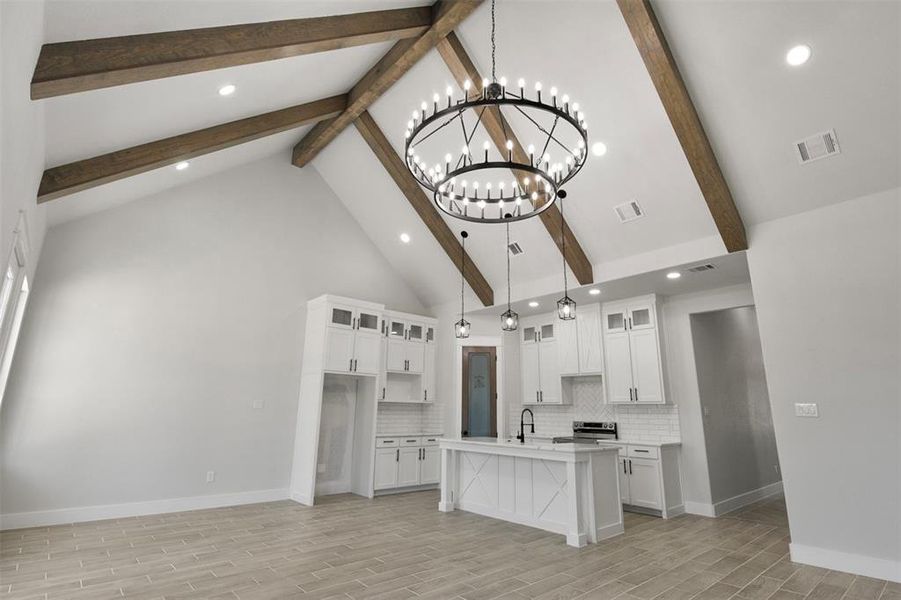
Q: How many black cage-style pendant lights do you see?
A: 3